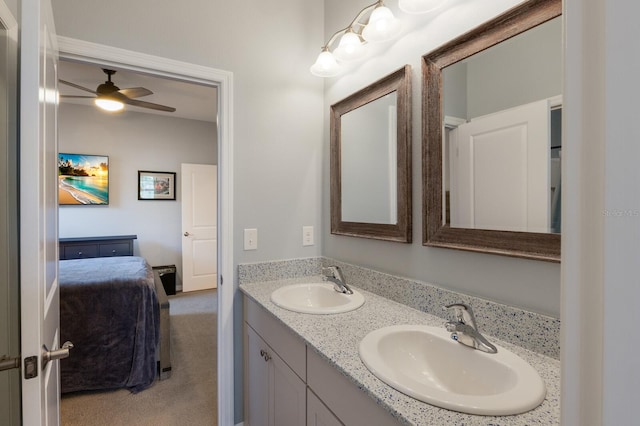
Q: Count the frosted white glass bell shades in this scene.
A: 4